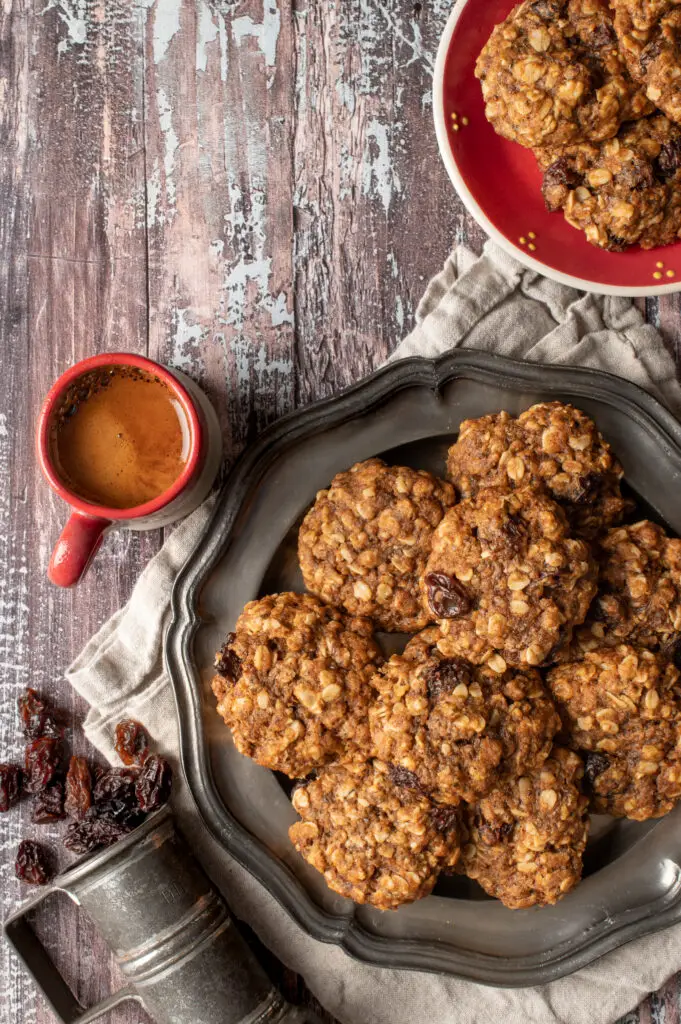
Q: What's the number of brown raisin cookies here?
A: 12